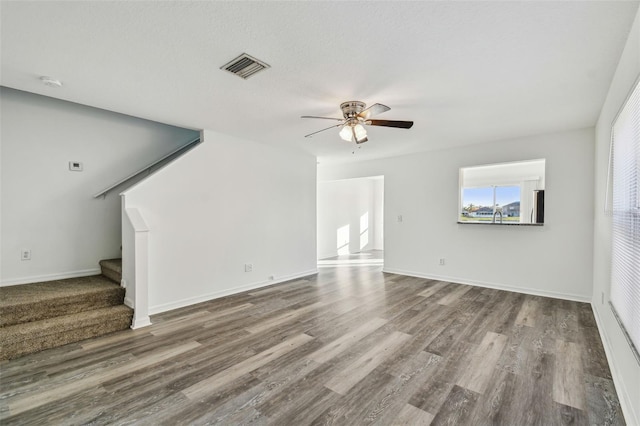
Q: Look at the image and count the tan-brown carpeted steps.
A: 3